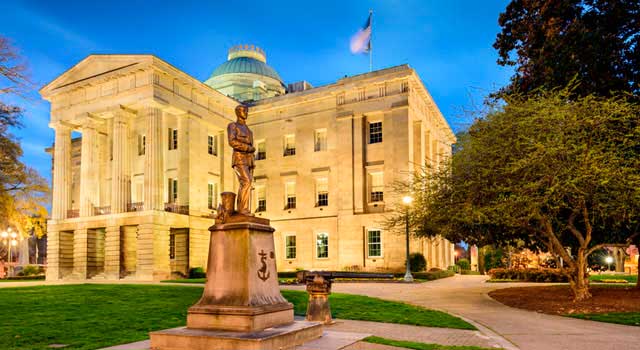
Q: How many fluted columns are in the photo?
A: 4